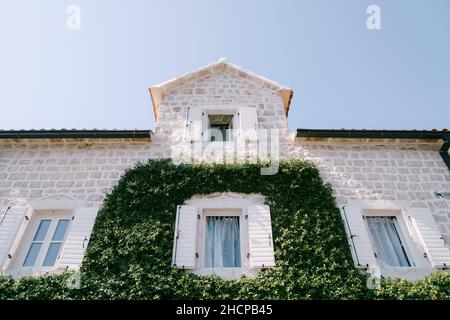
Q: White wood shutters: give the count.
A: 8